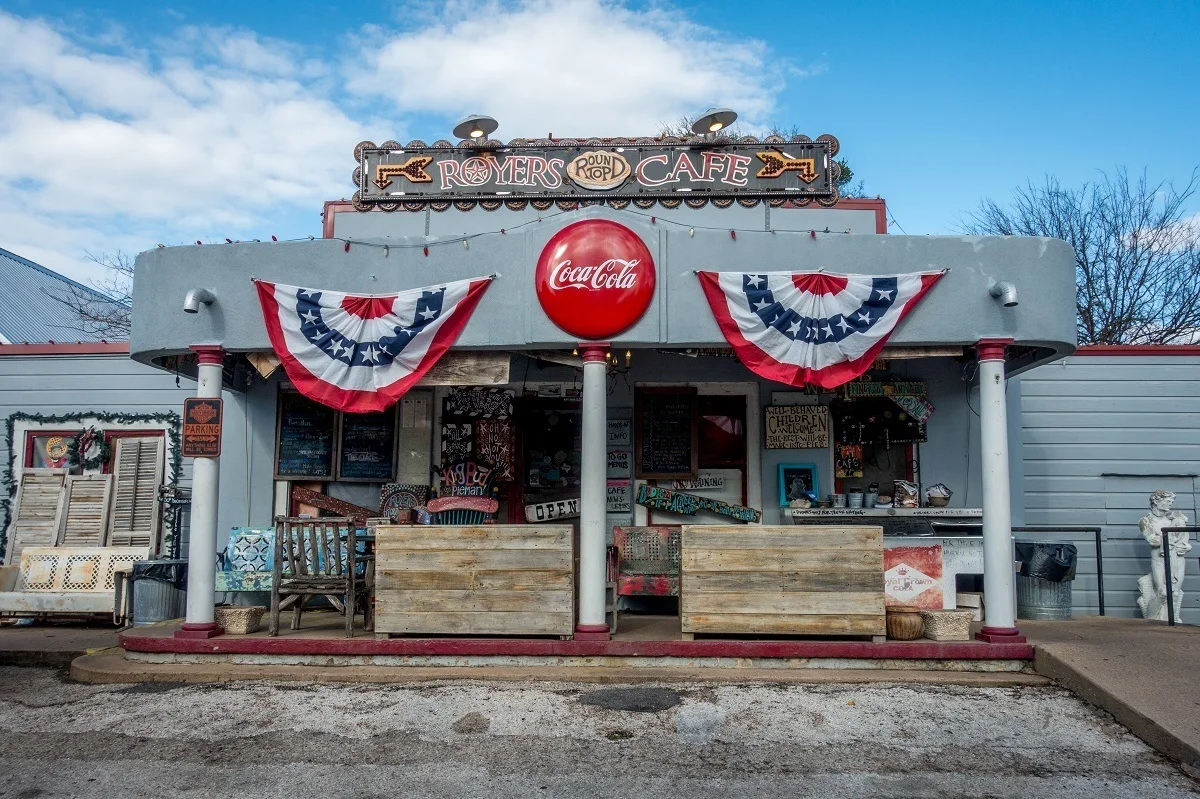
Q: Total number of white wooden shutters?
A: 3